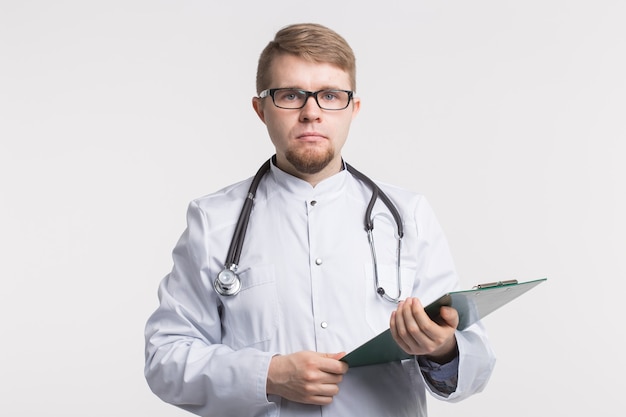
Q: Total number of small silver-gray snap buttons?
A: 3